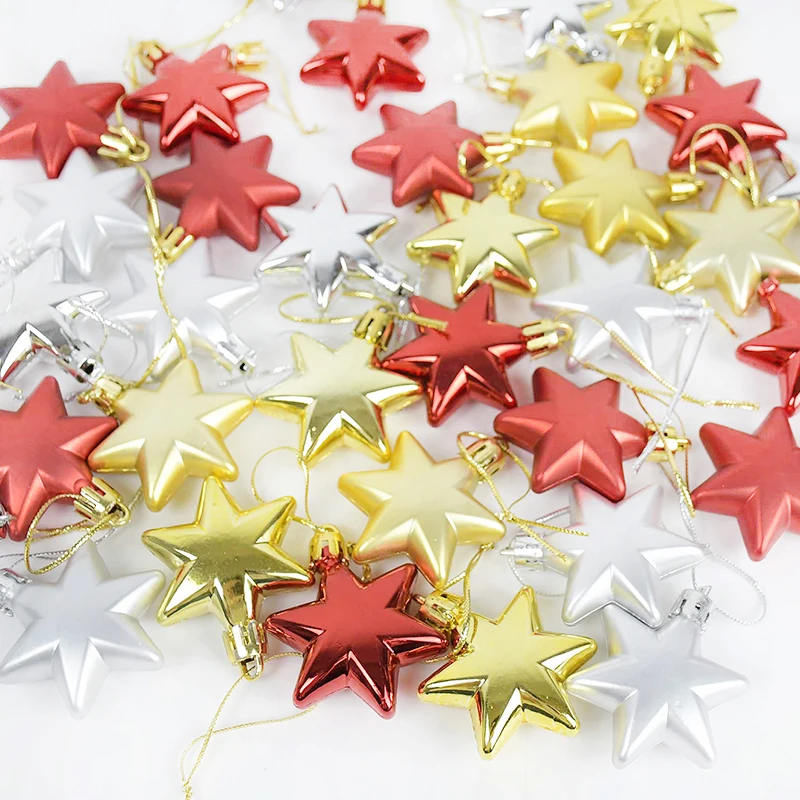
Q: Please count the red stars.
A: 12